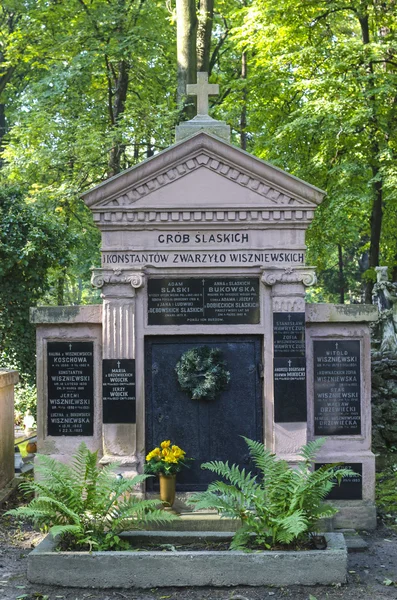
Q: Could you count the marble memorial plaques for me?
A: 7